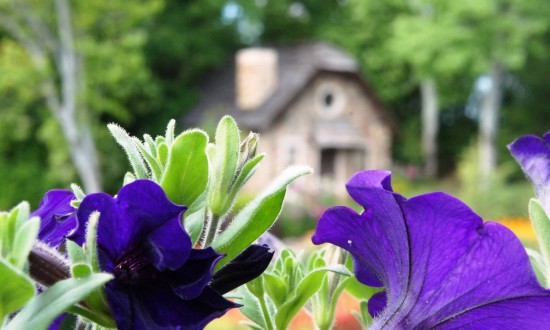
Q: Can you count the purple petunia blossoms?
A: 4